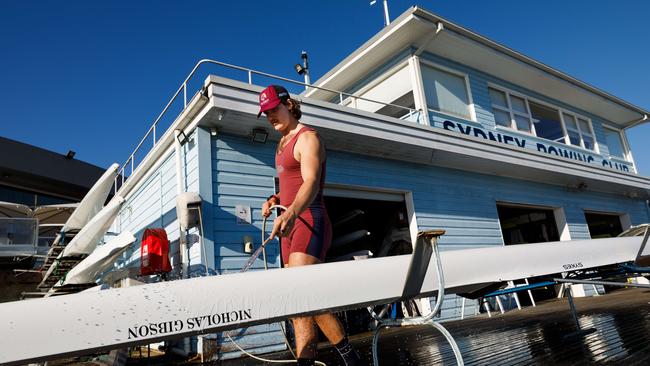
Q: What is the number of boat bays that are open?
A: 3